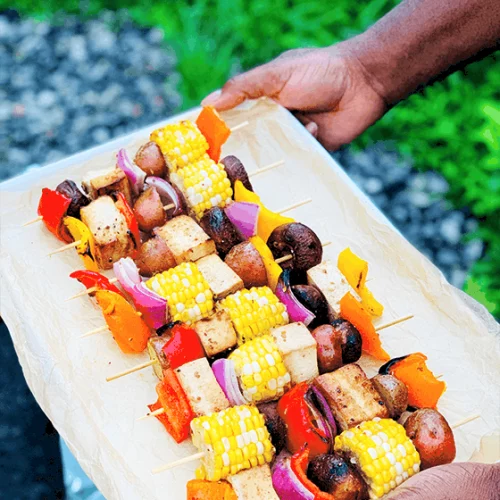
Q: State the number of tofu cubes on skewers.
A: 10